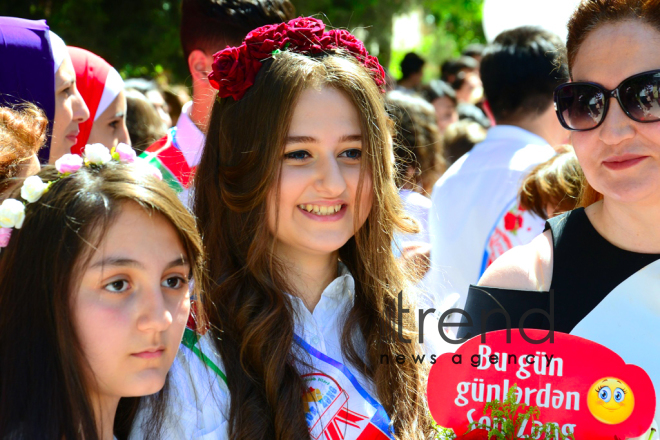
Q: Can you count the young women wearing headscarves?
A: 2